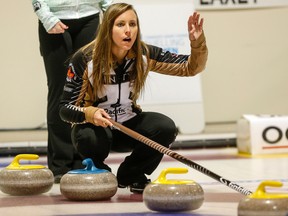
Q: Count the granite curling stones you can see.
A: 4